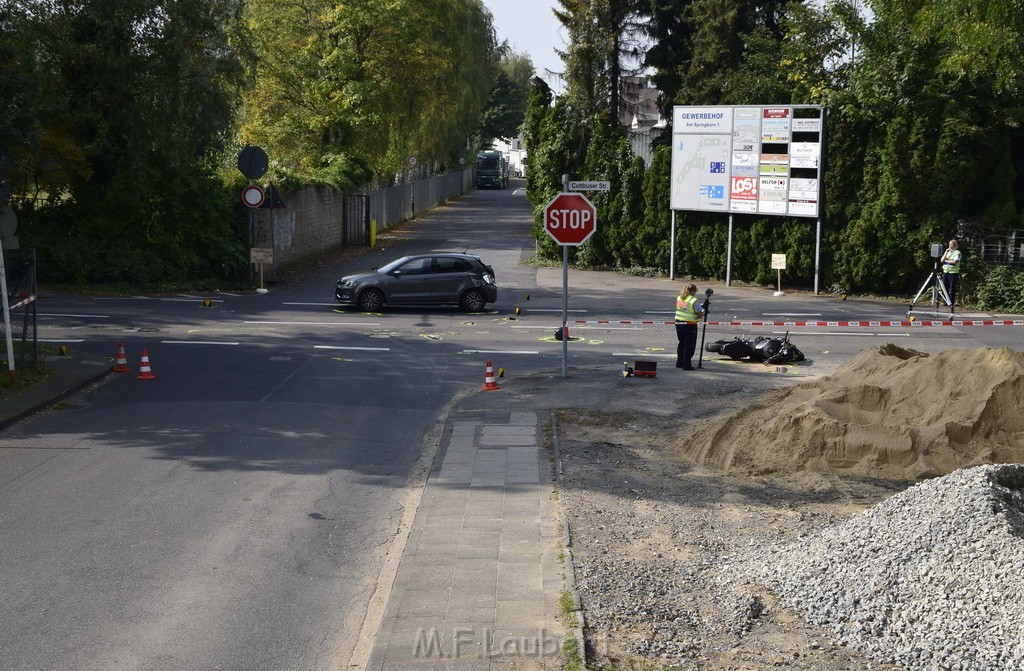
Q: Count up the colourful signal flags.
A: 0